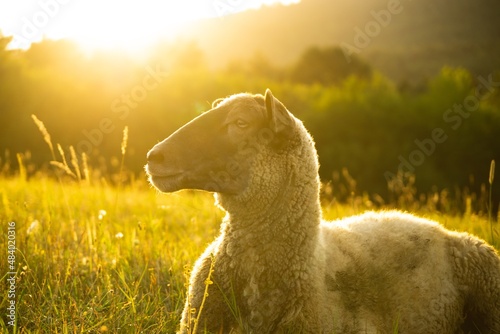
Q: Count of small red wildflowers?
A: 0